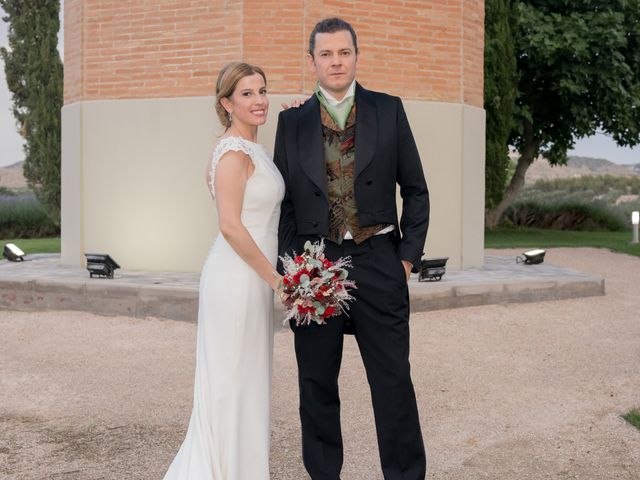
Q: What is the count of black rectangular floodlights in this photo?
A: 4